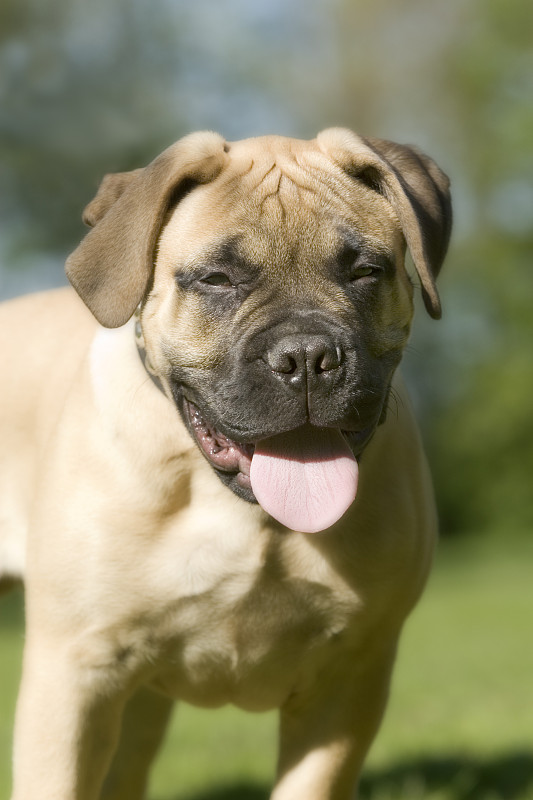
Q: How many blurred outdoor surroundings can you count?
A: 1